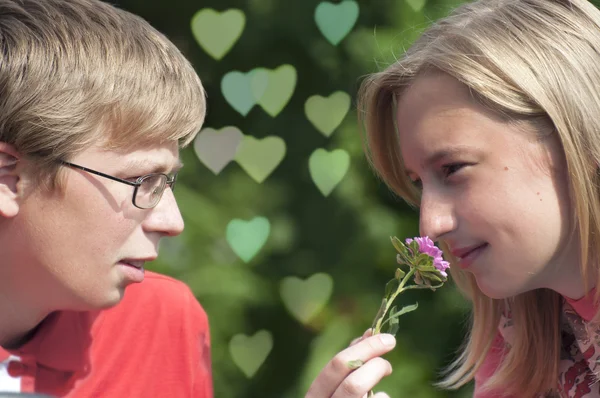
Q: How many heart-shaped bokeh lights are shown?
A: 12